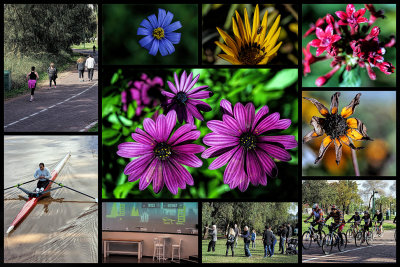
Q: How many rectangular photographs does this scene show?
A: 10